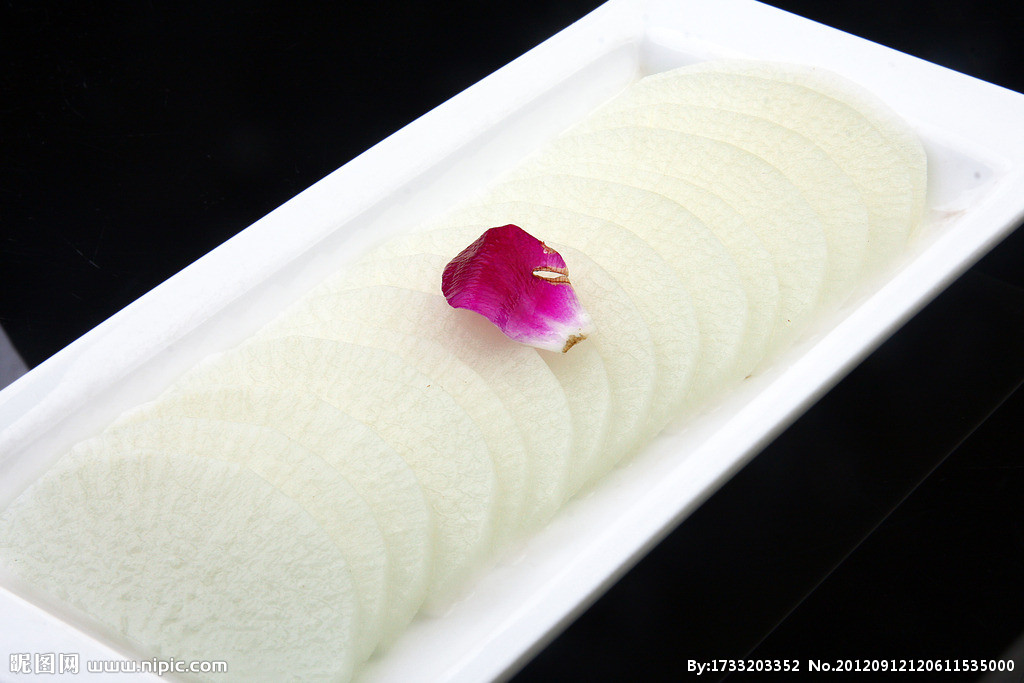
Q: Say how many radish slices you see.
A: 15